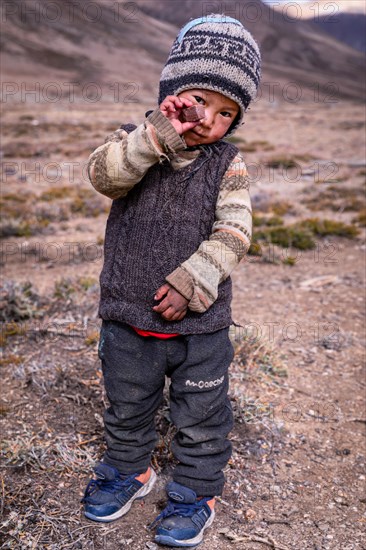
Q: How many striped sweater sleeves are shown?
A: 2